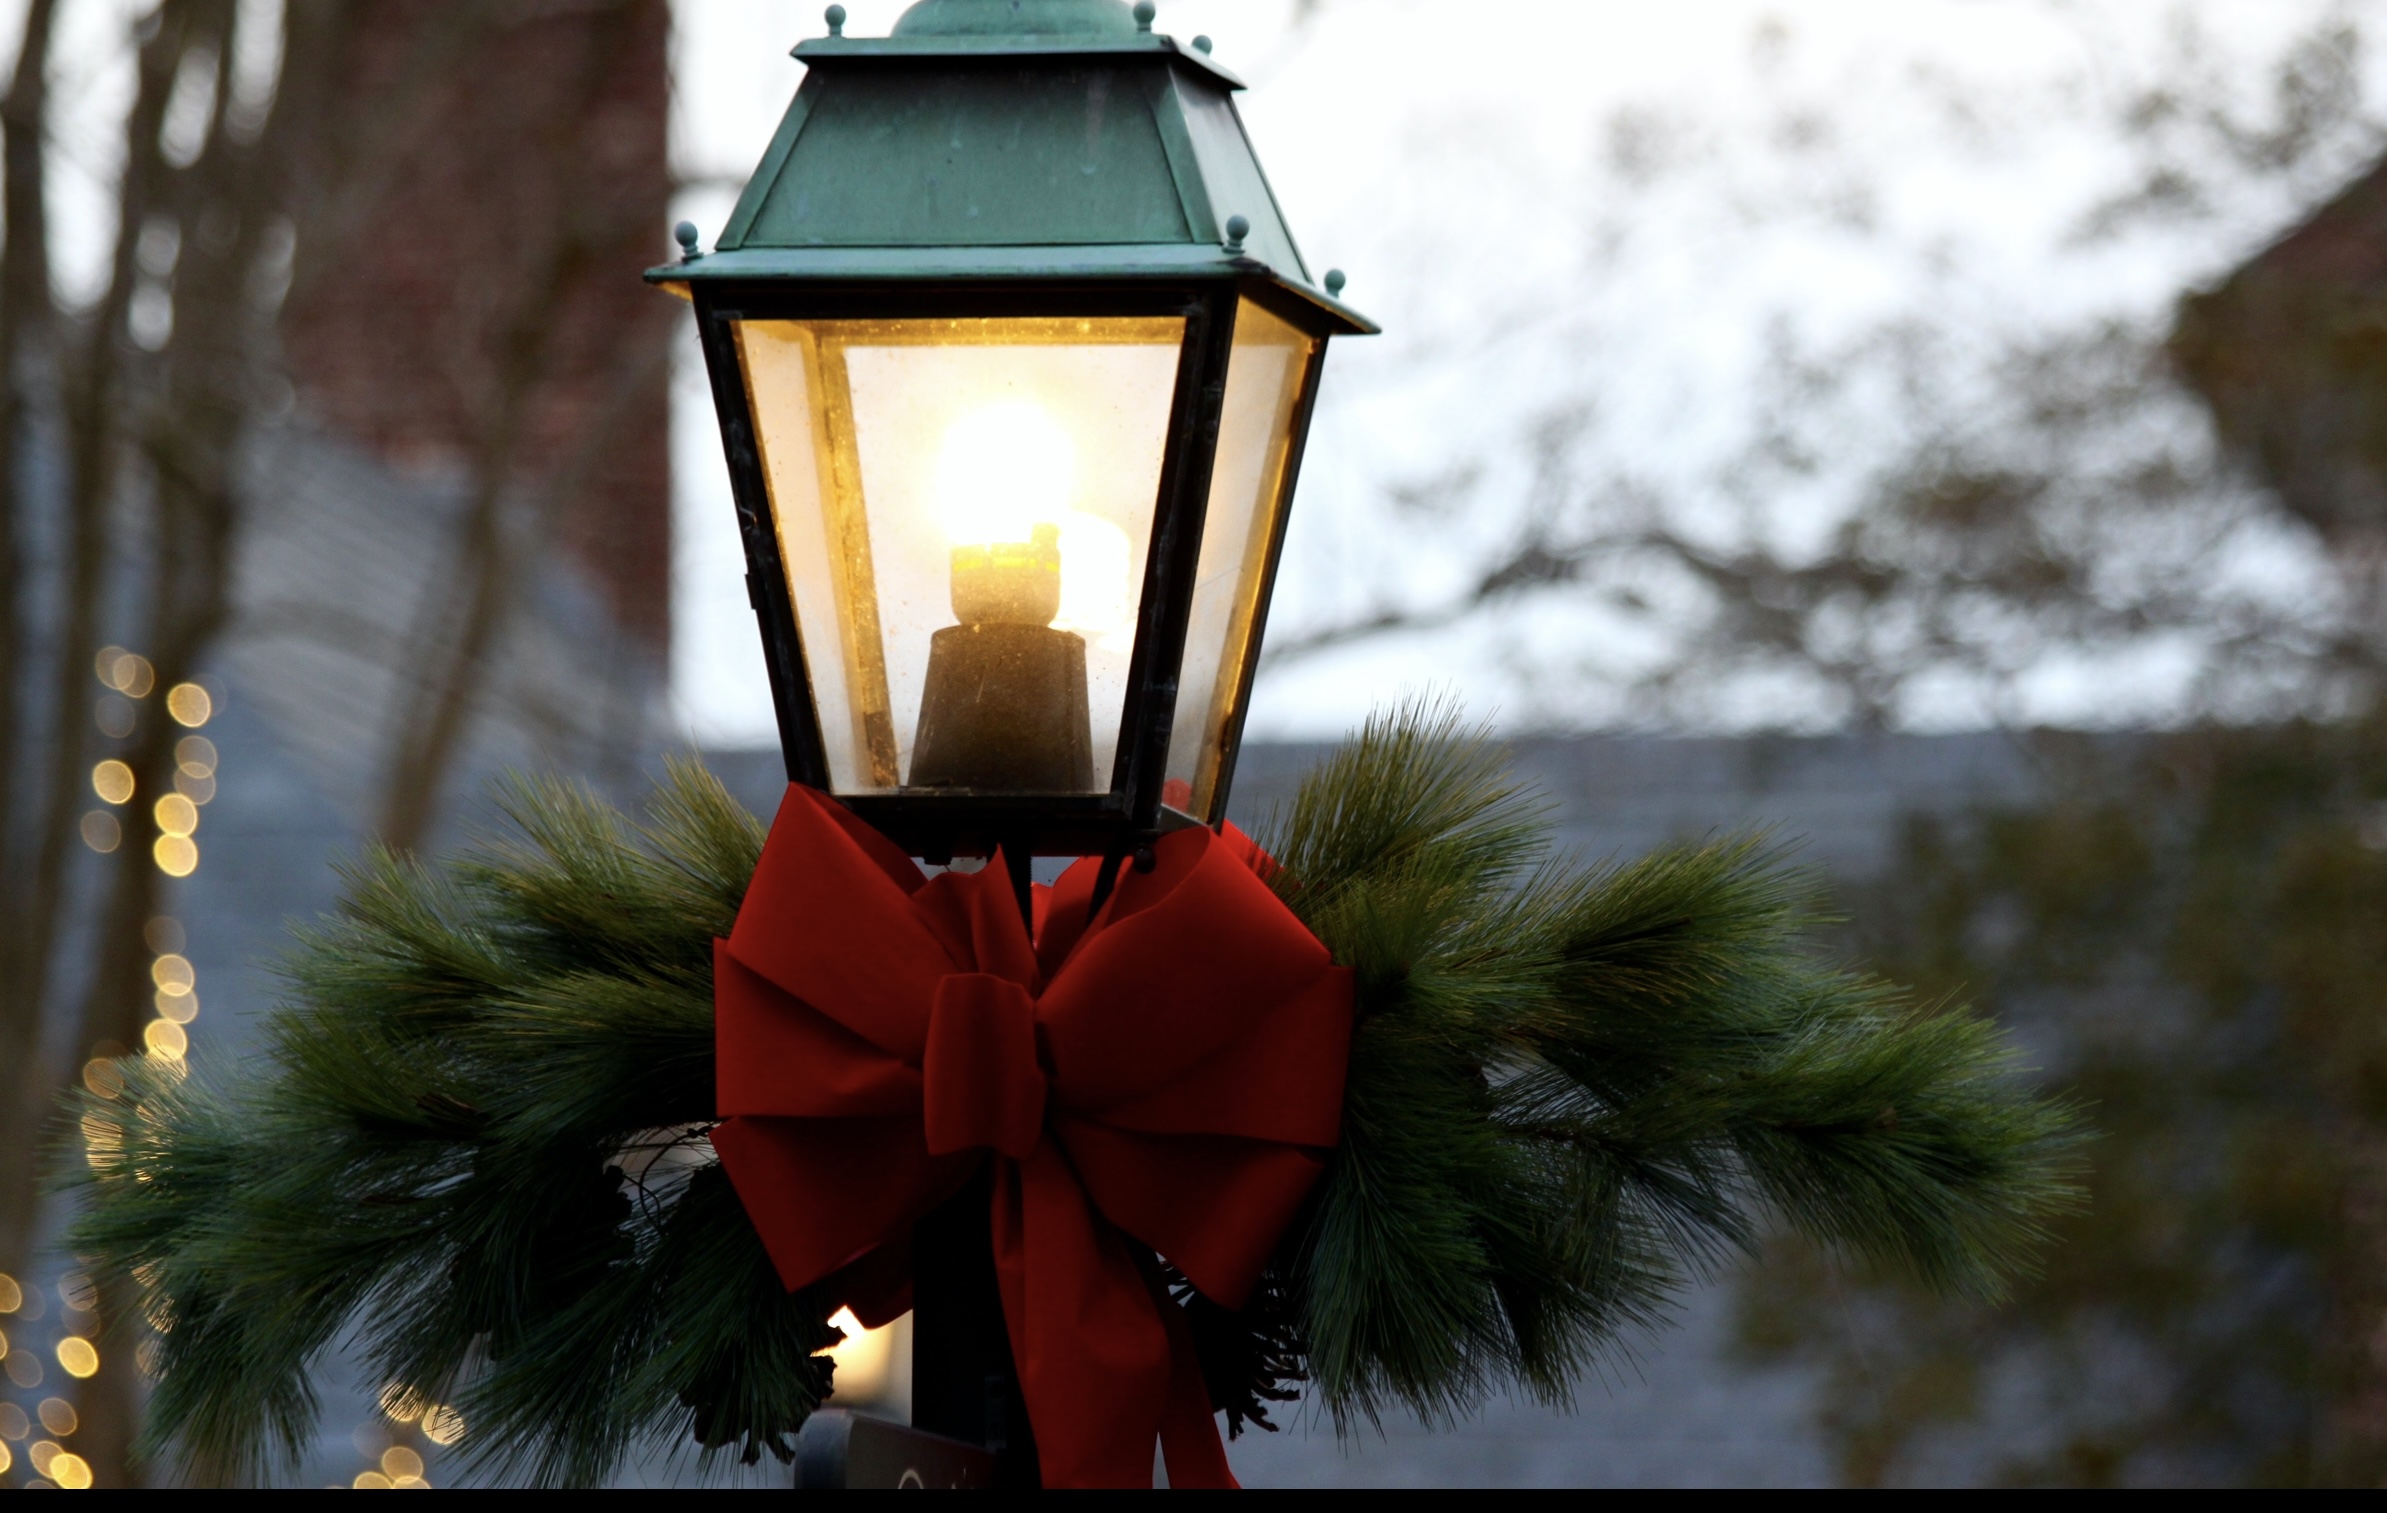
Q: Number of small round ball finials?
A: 6